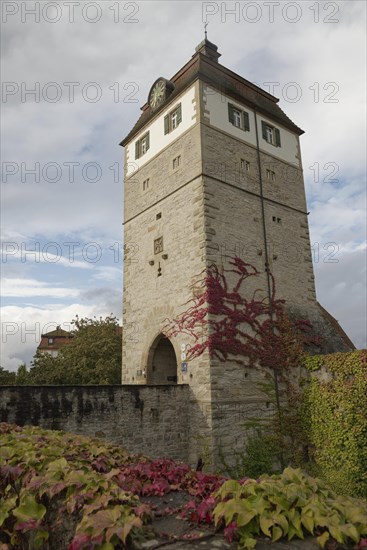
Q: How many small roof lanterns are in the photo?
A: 1